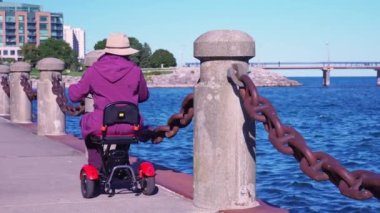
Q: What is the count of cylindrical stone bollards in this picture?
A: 5